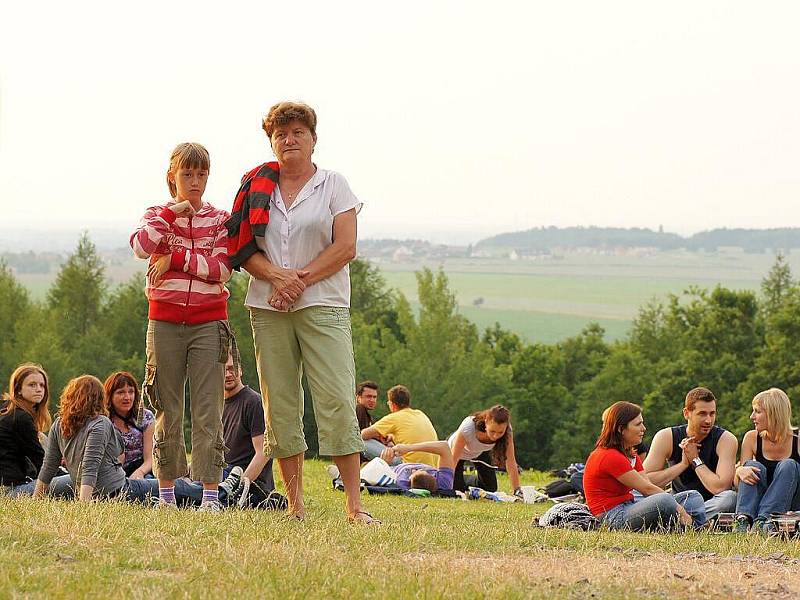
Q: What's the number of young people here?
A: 12